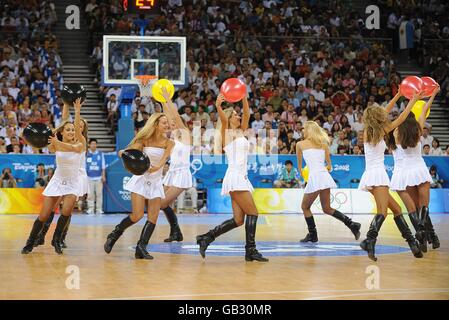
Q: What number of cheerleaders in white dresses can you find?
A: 9